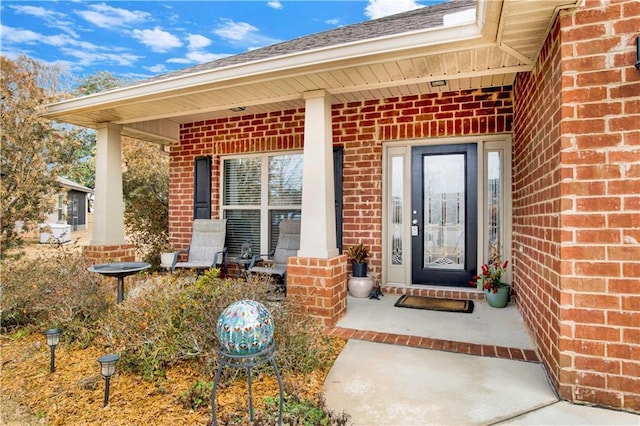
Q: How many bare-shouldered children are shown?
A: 0